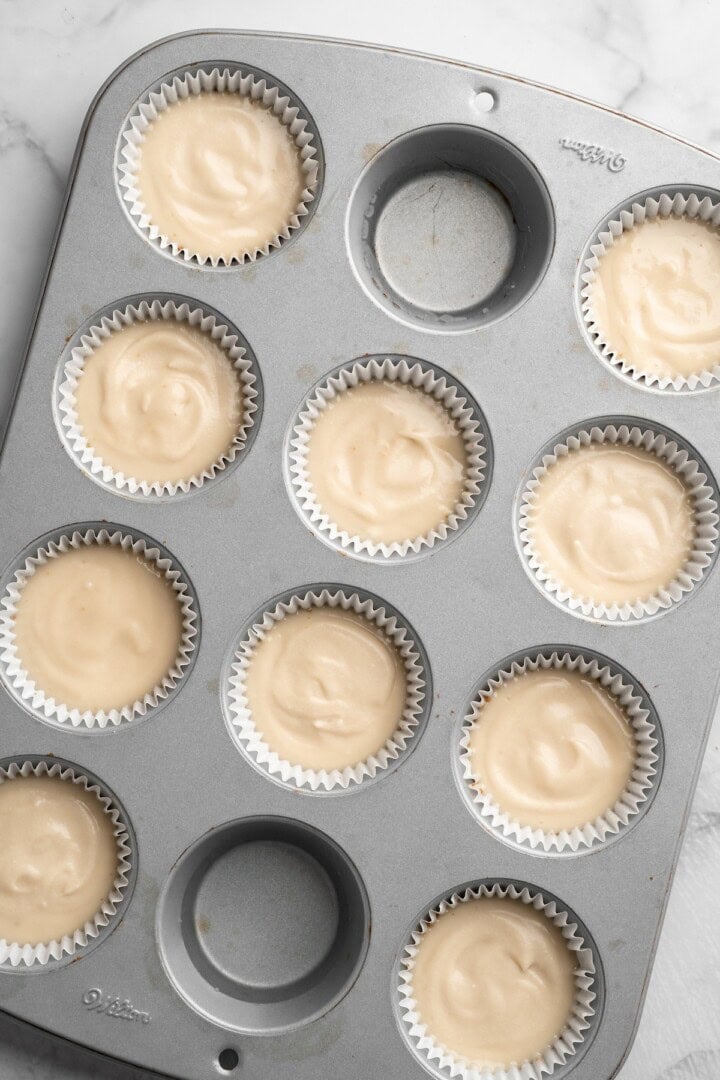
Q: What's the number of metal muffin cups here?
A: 12